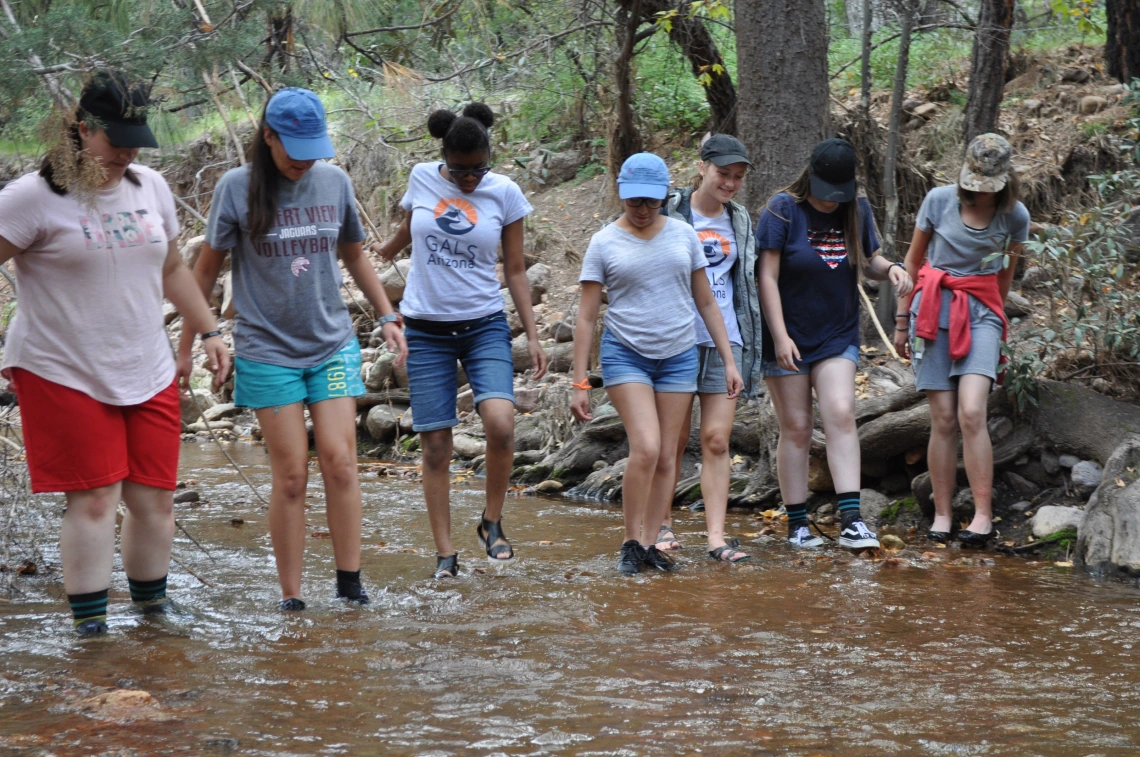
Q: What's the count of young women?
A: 7